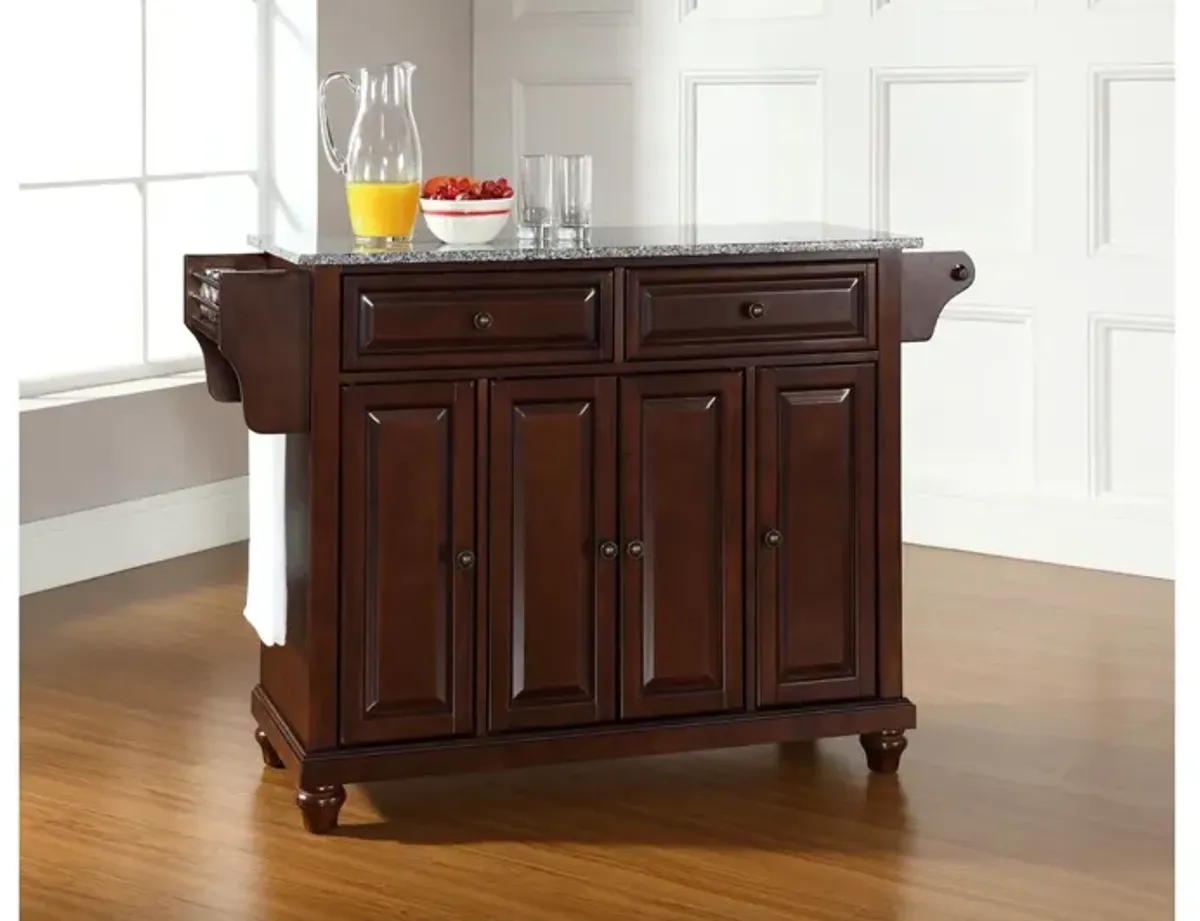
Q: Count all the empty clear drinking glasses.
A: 2